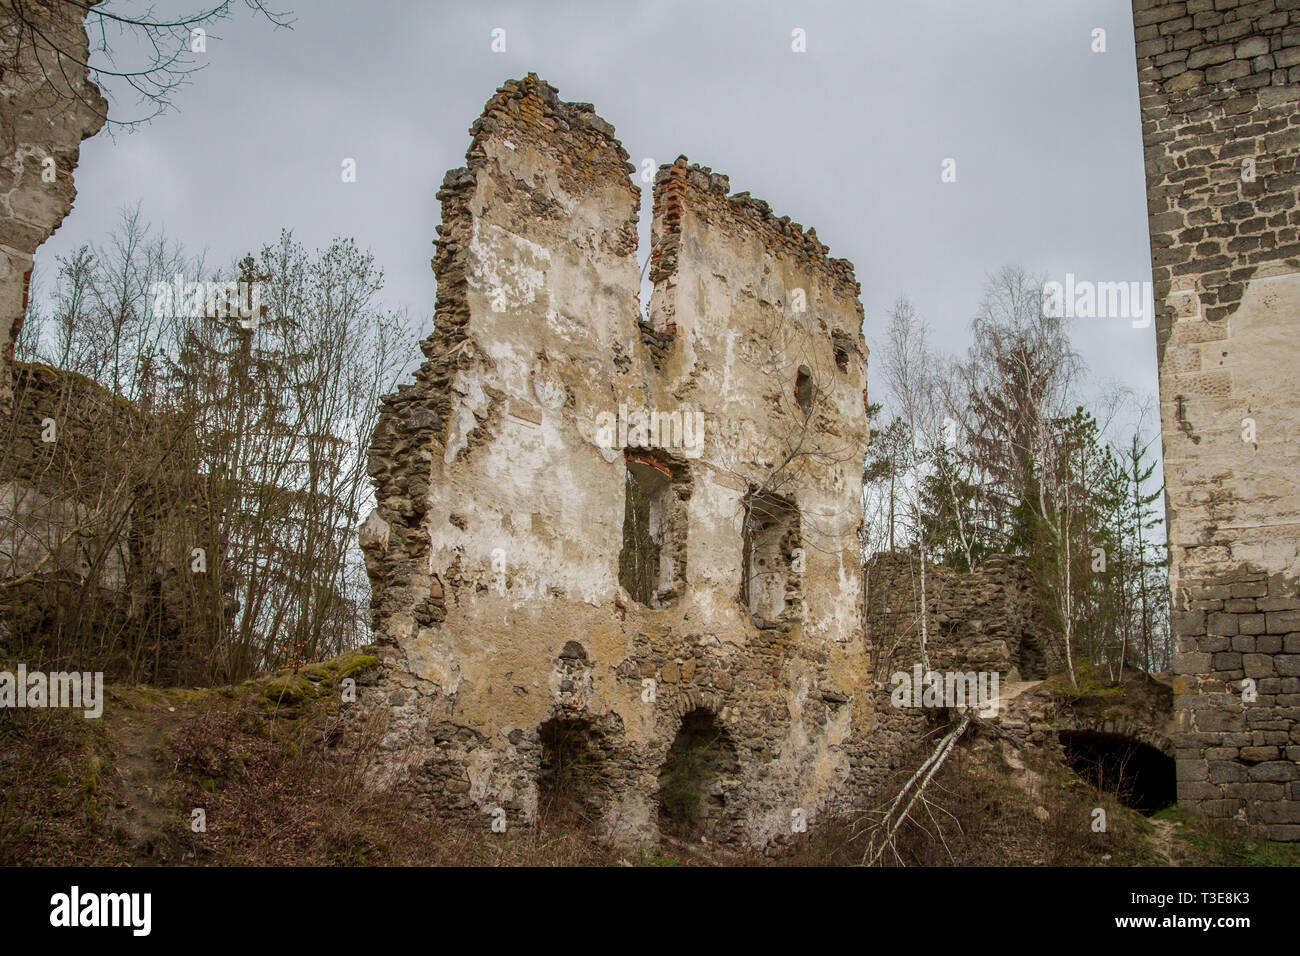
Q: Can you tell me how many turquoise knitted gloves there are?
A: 0